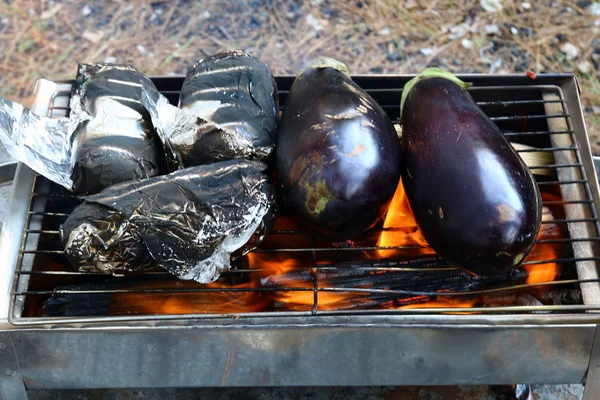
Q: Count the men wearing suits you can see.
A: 0